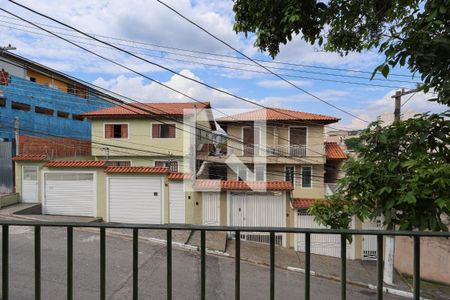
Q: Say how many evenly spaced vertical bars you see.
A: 13